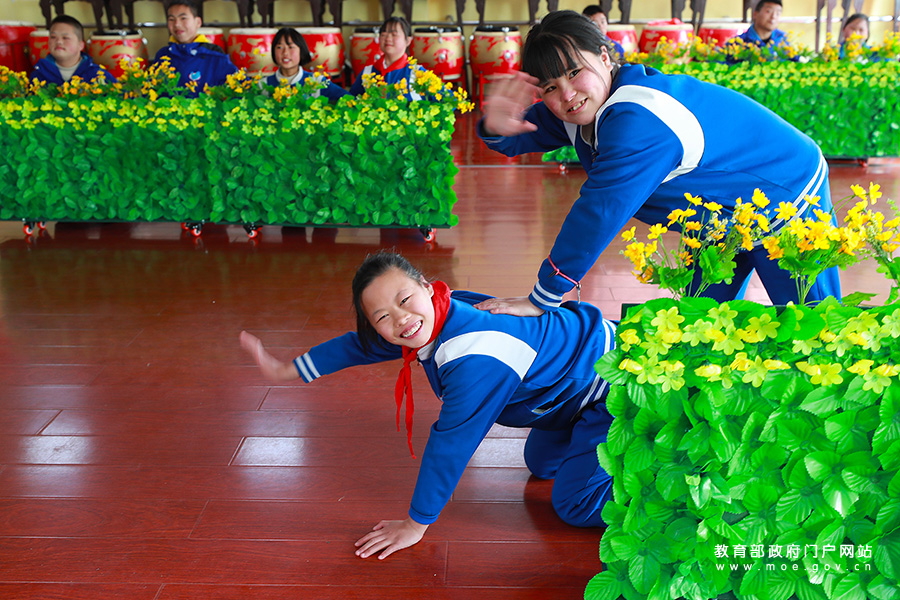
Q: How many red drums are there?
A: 12